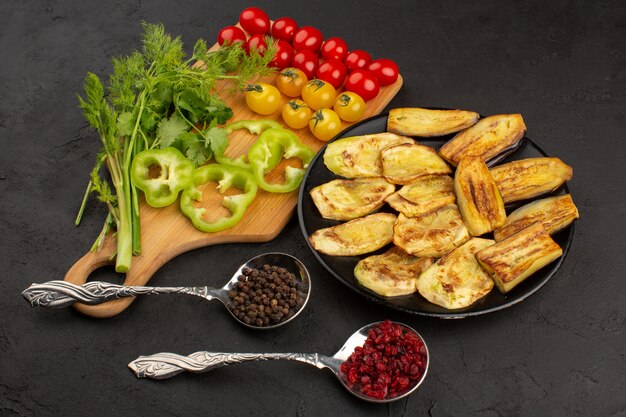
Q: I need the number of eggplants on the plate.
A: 14